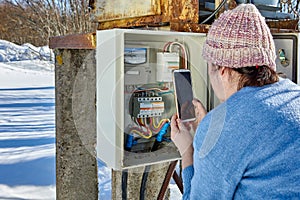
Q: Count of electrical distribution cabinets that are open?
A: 1